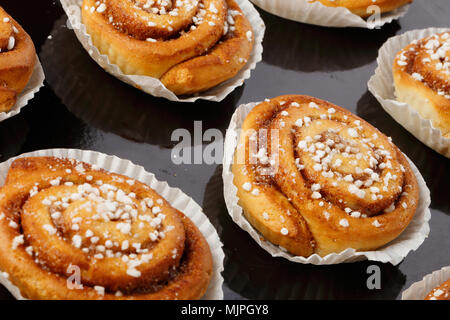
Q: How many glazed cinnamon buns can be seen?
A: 7